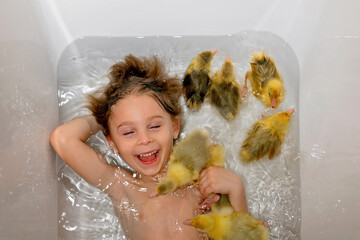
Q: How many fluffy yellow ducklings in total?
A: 7